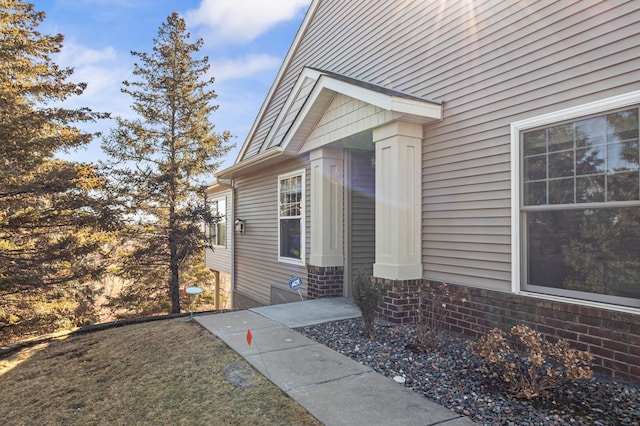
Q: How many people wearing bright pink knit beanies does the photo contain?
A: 0